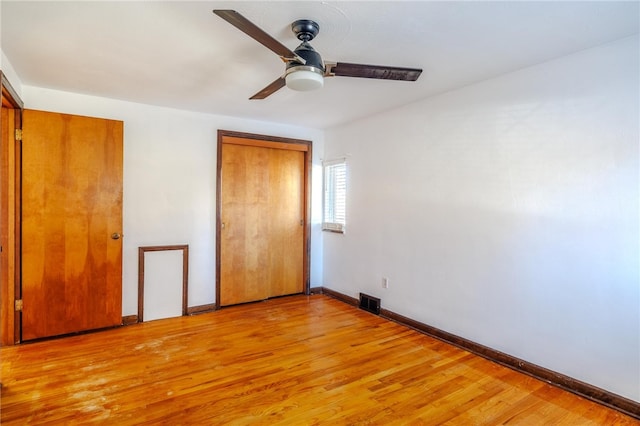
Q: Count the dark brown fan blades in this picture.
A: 3